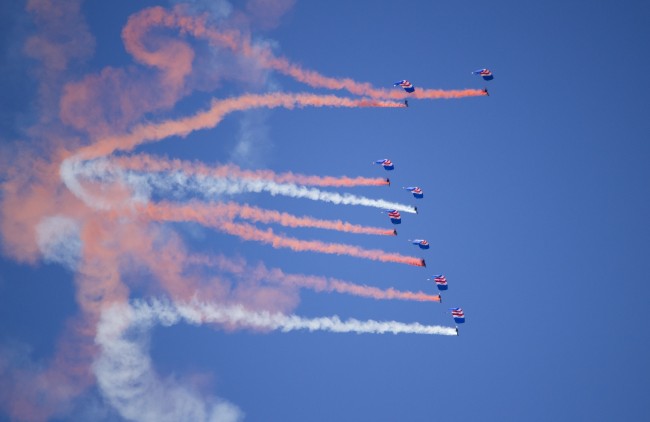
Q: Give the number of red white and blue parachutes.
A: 8